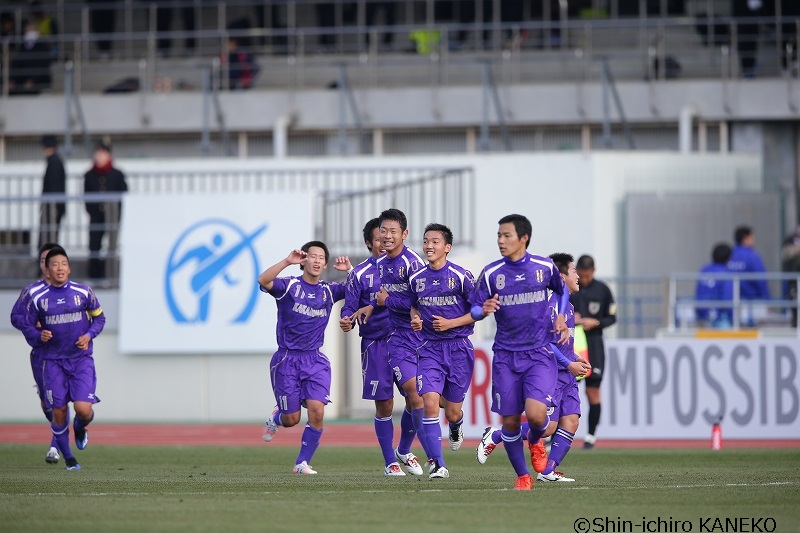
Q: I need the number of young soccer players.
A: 8